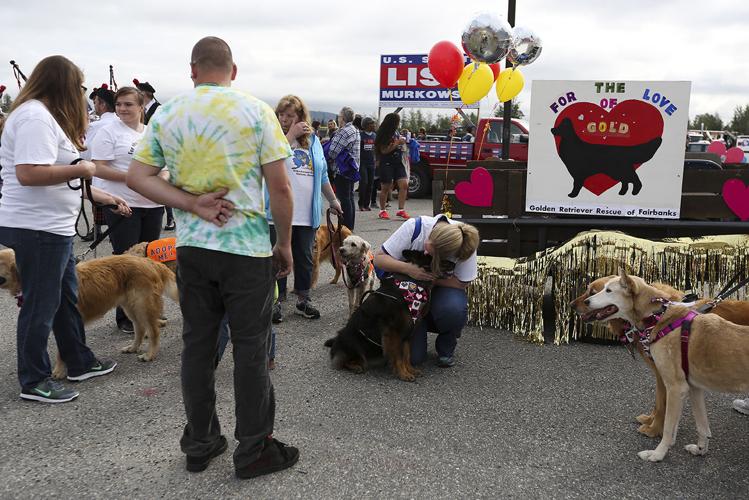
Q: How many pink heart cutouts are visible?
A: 2